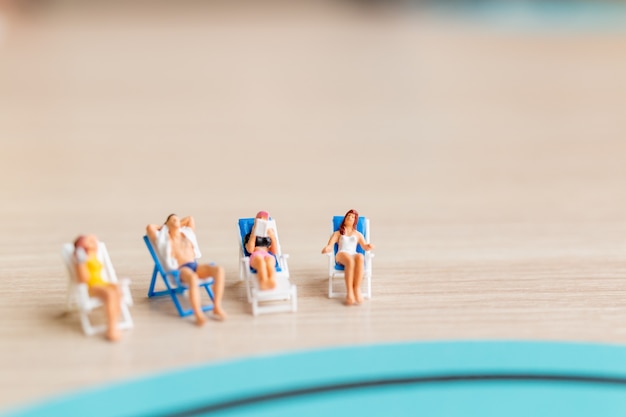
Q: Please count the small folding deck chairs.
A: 4